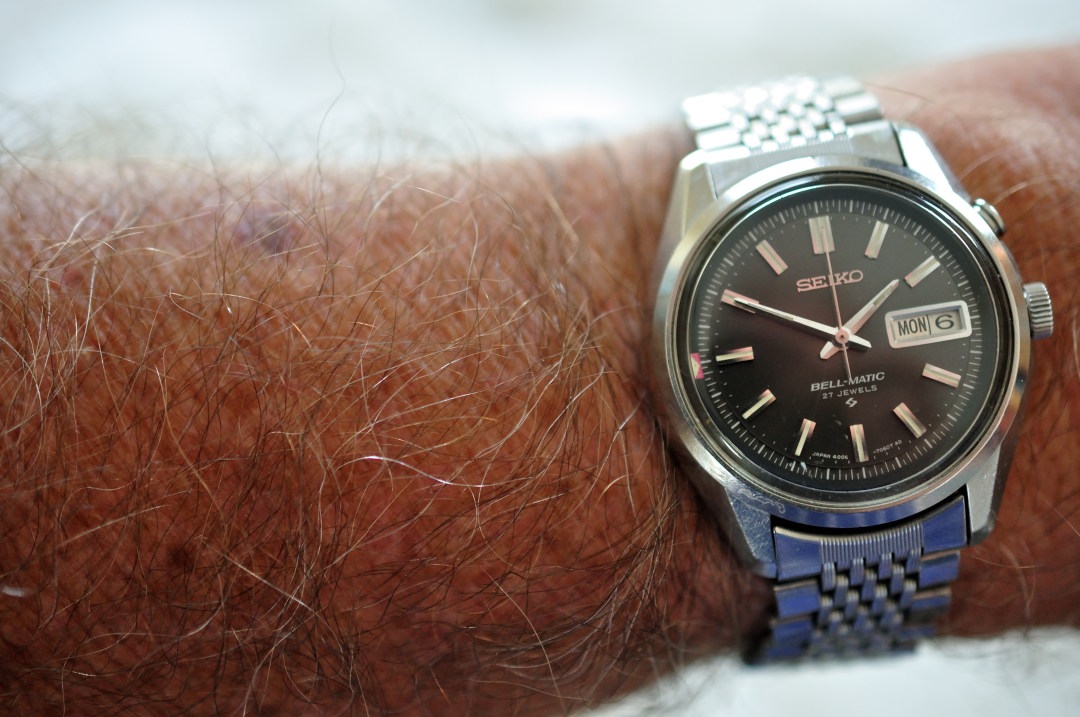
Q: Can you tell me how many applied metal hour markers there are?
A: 11